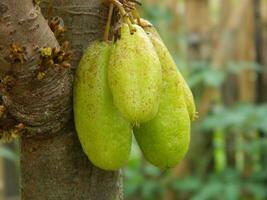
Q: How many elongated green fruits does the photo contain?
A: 4